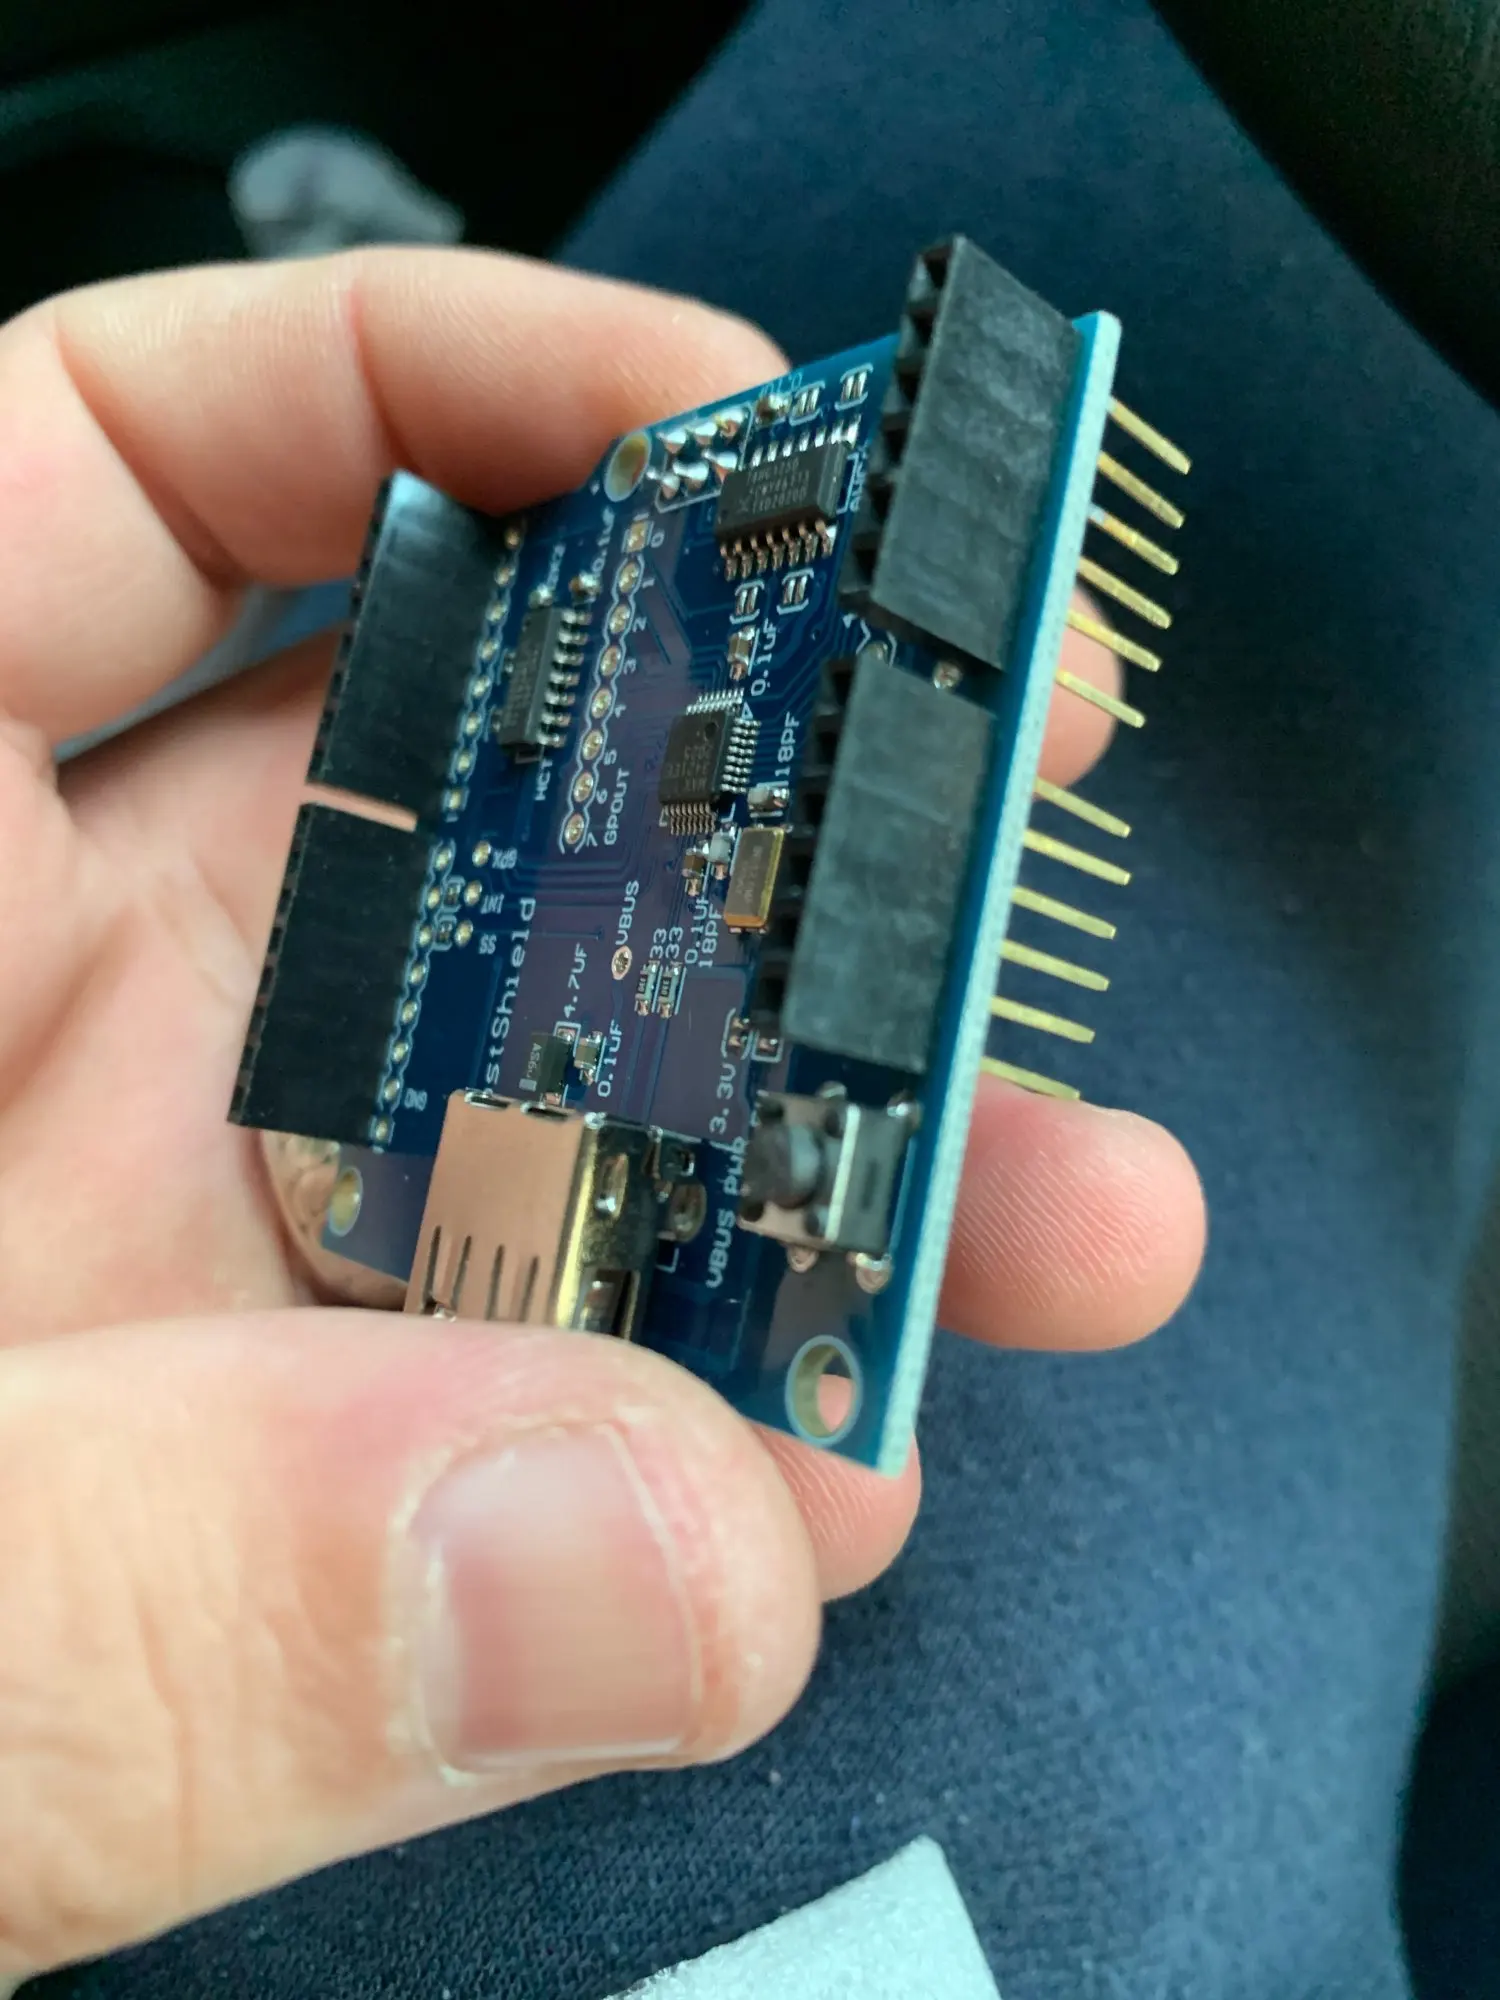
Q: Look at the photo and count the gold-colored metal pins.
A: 12